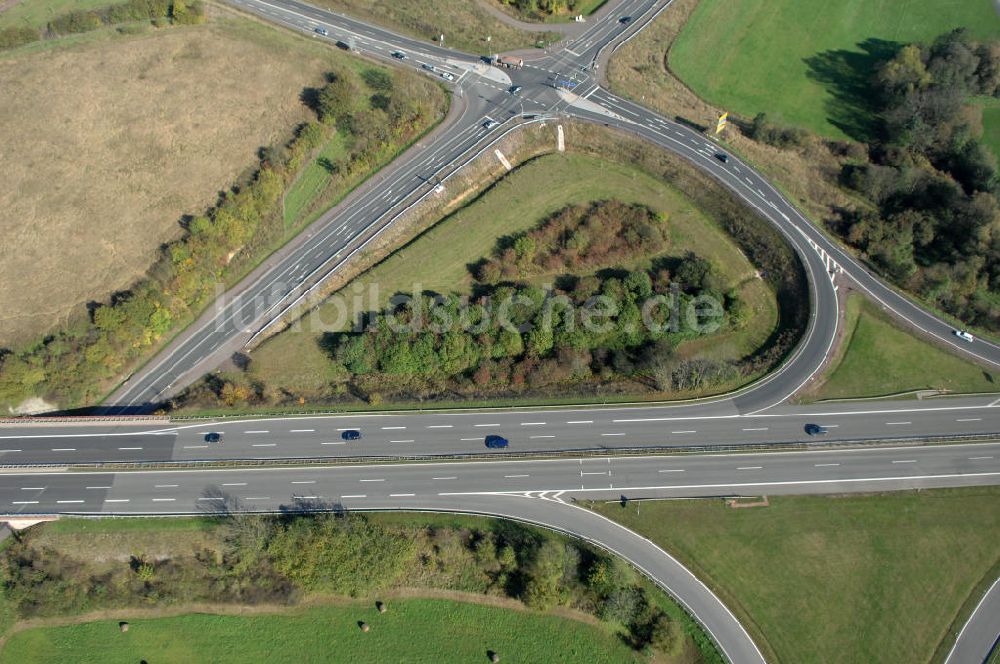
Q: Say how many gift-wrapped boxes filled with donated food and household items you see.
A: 0